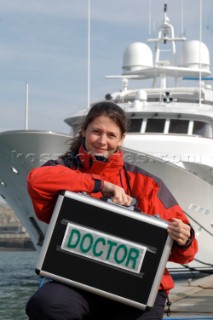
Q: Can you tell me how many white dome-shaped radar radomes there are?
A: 2